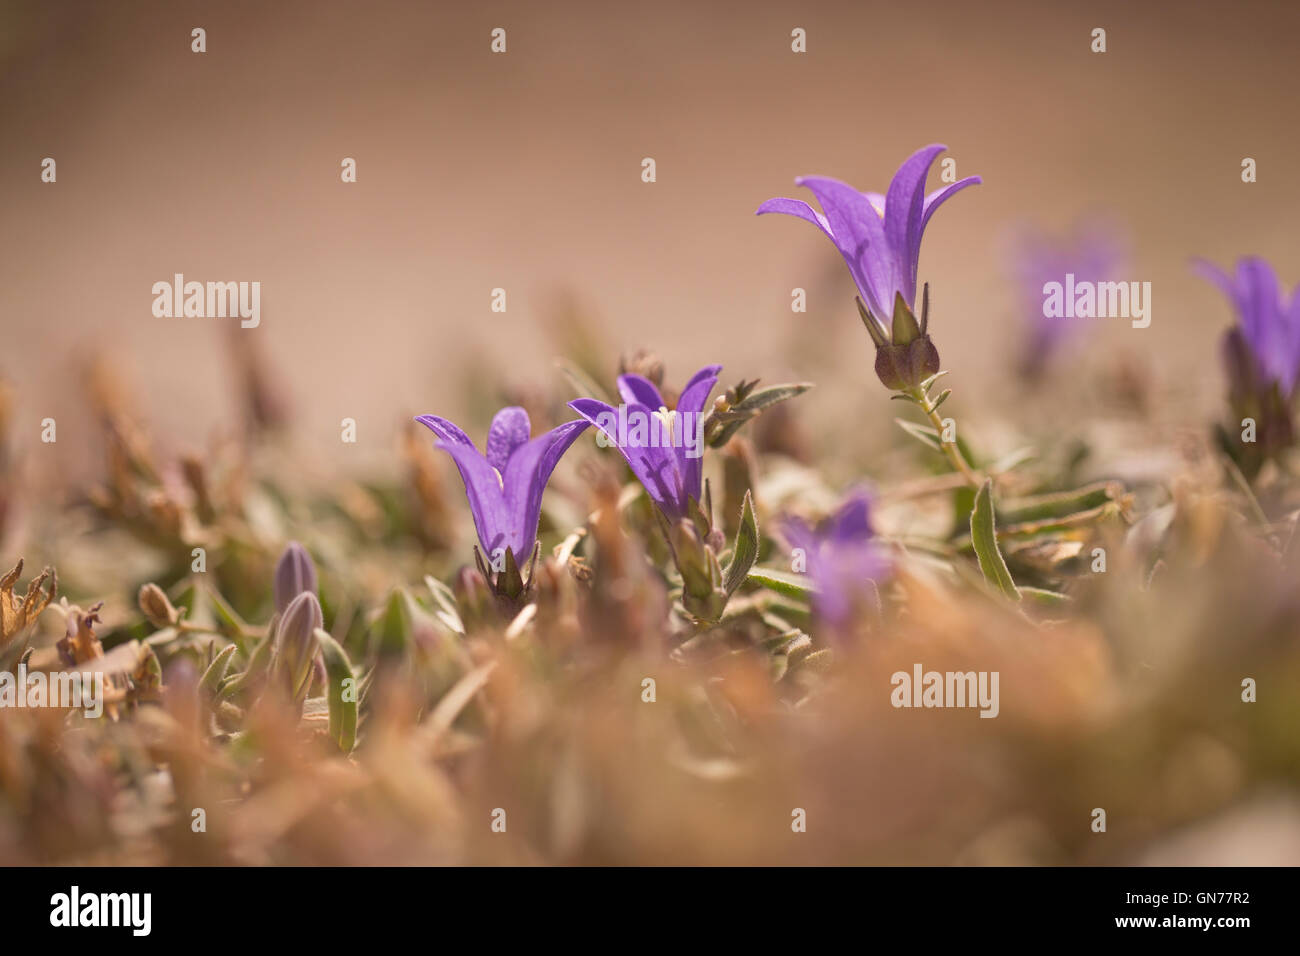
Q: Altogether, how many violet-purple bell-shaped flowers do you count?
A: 6